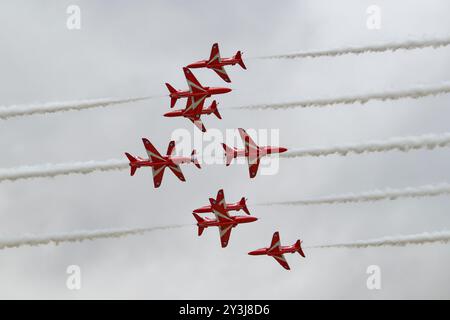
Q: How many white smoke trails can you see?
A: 8